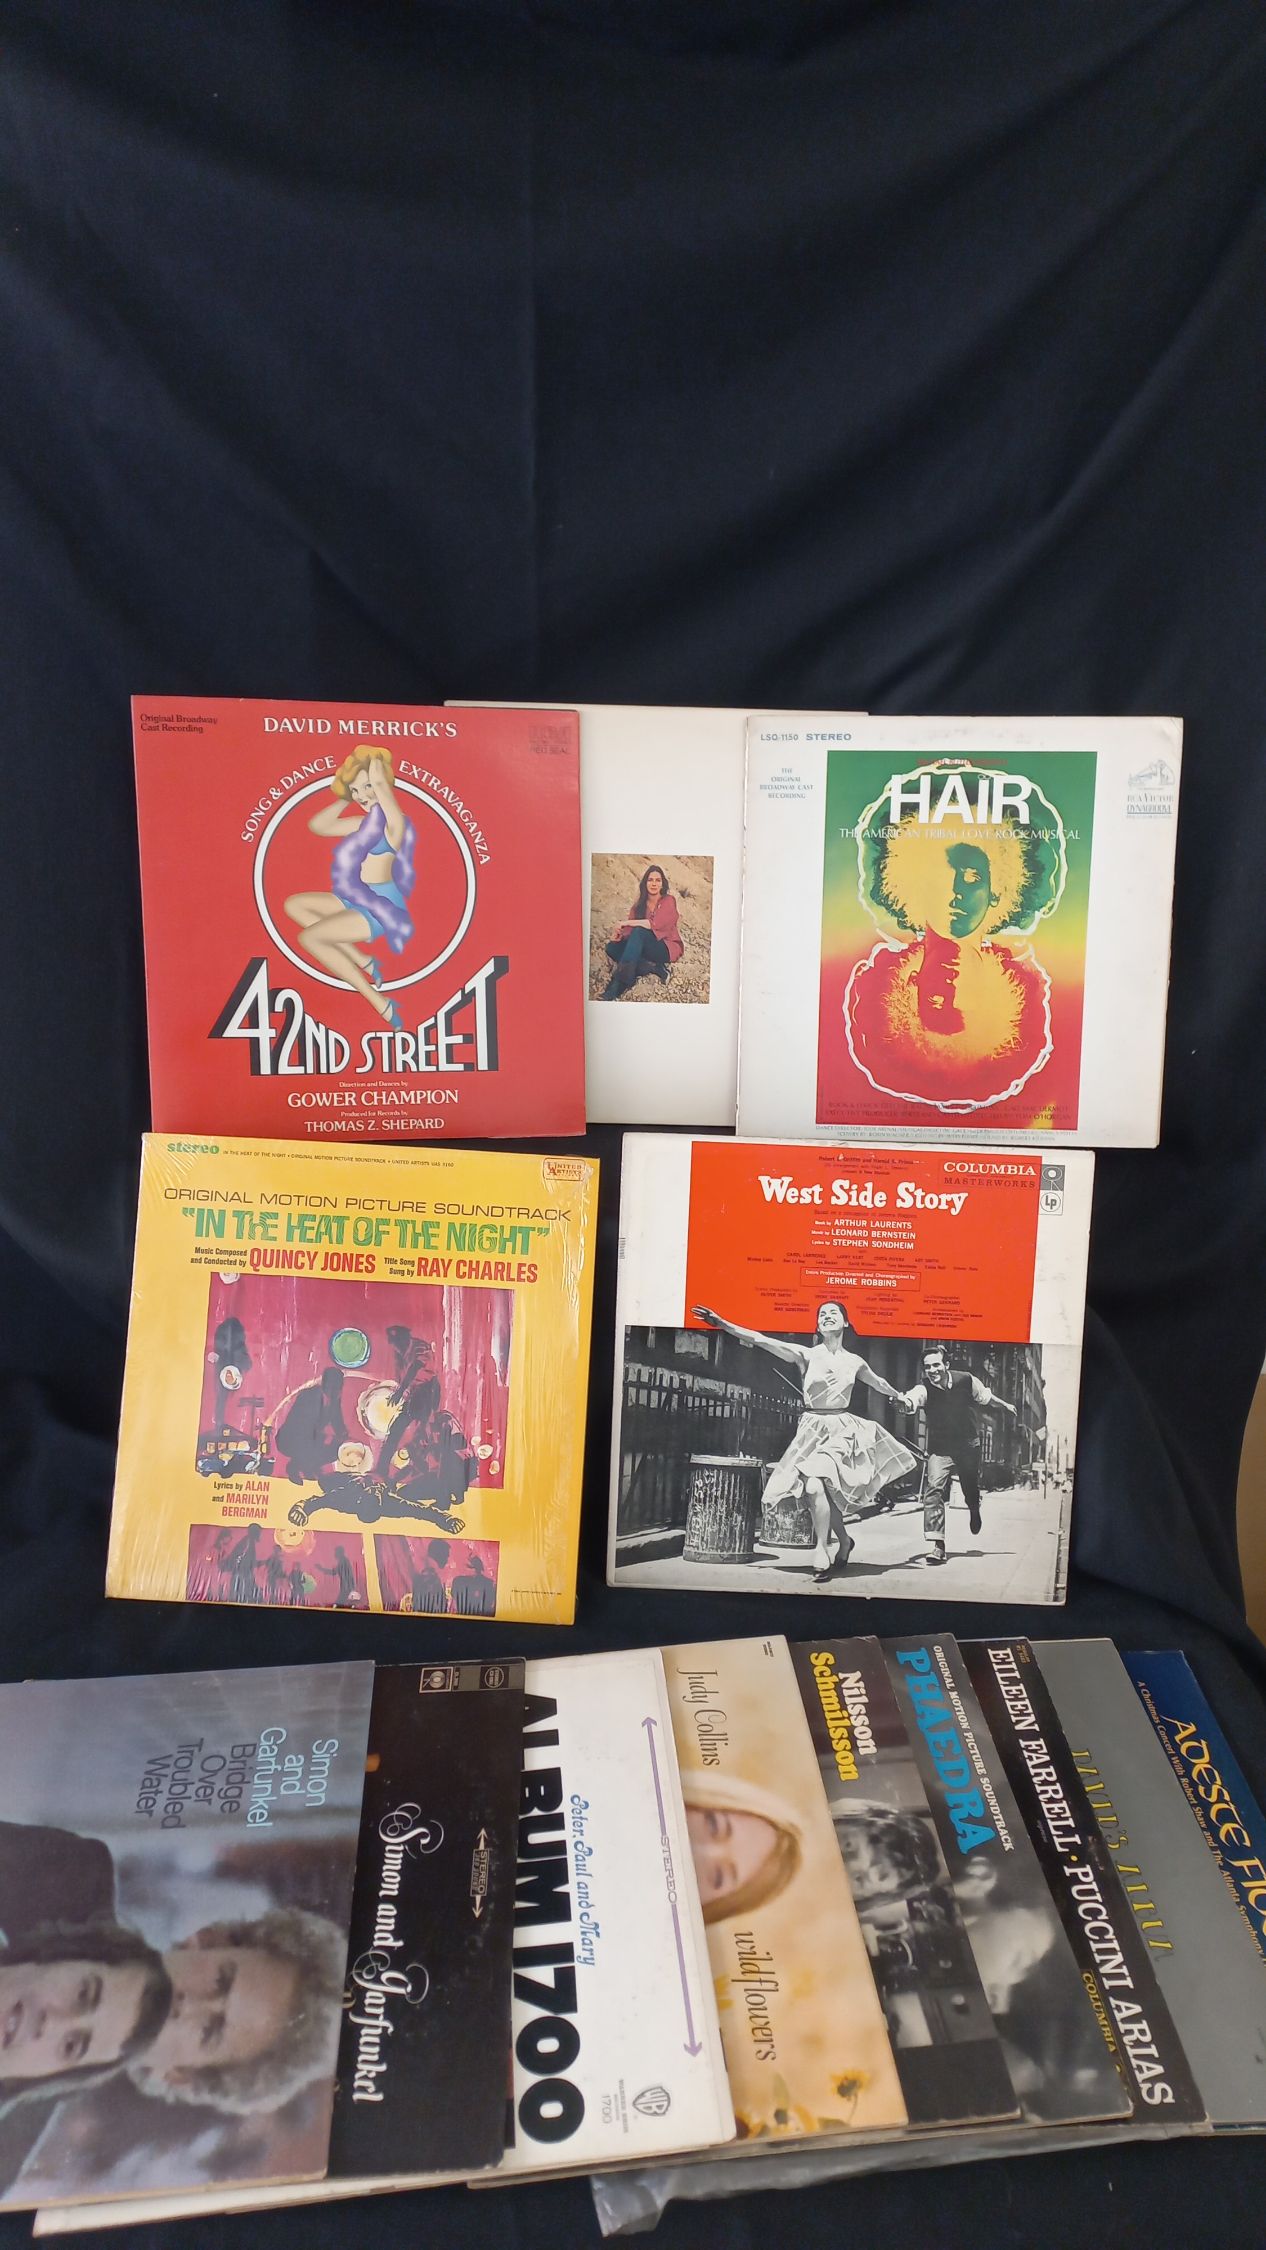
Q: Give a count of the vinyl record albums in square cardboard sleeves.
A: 14